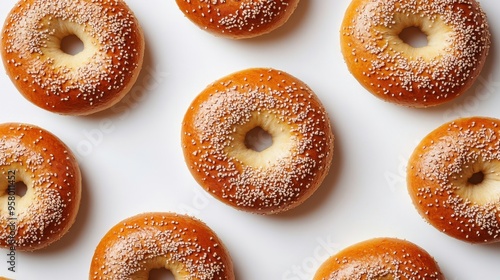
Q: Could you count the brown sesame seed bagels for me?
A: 8